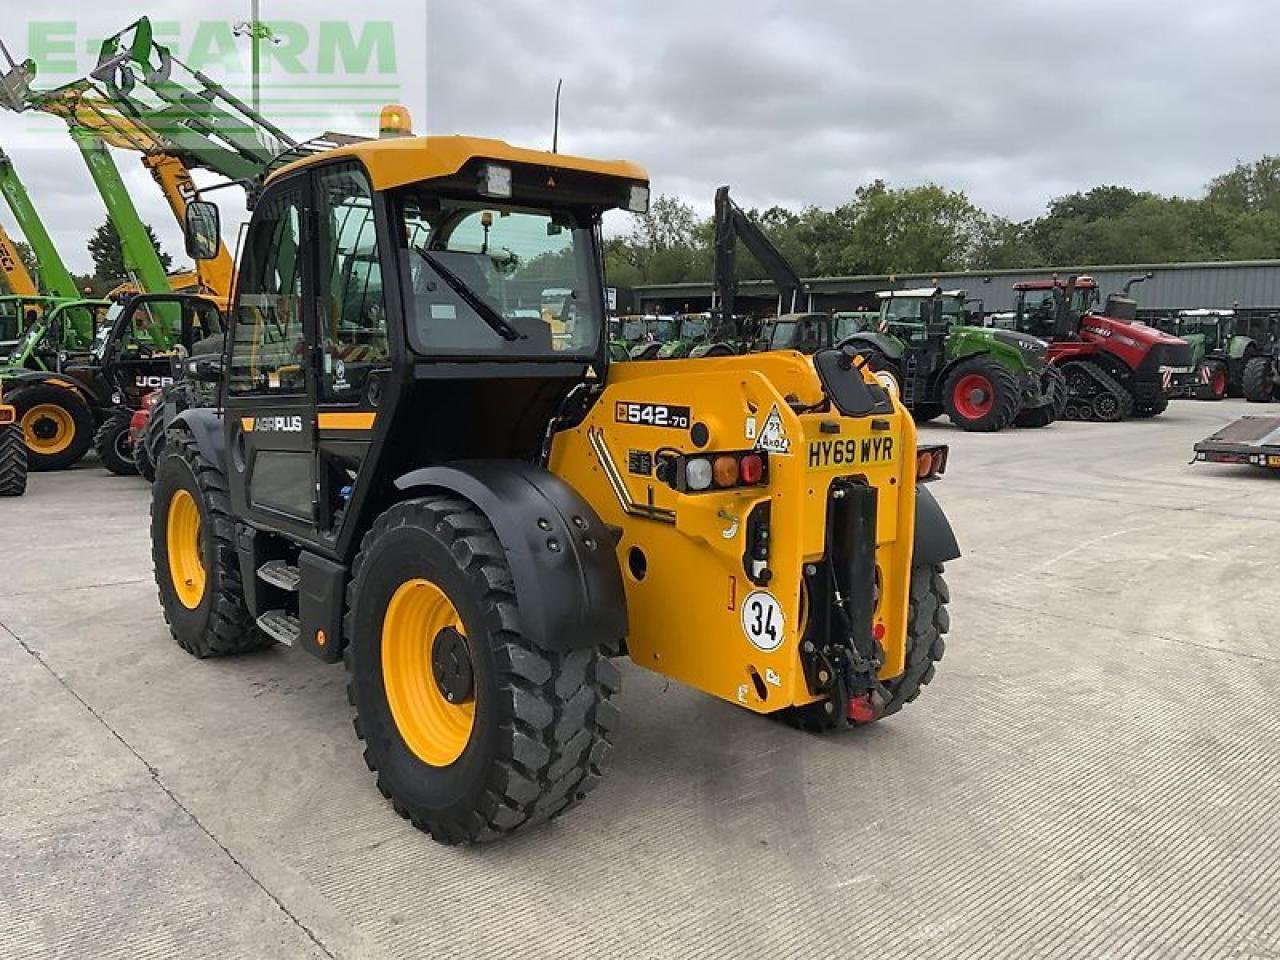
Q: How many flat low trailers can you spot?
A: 1